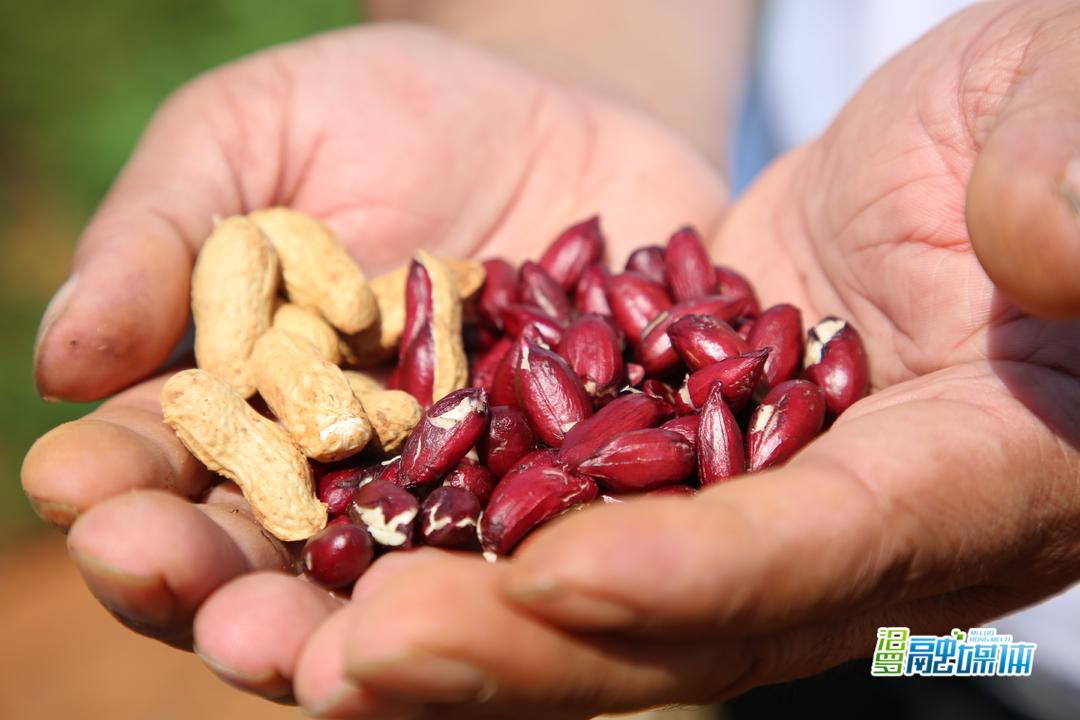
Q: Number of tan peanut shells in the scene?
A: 8